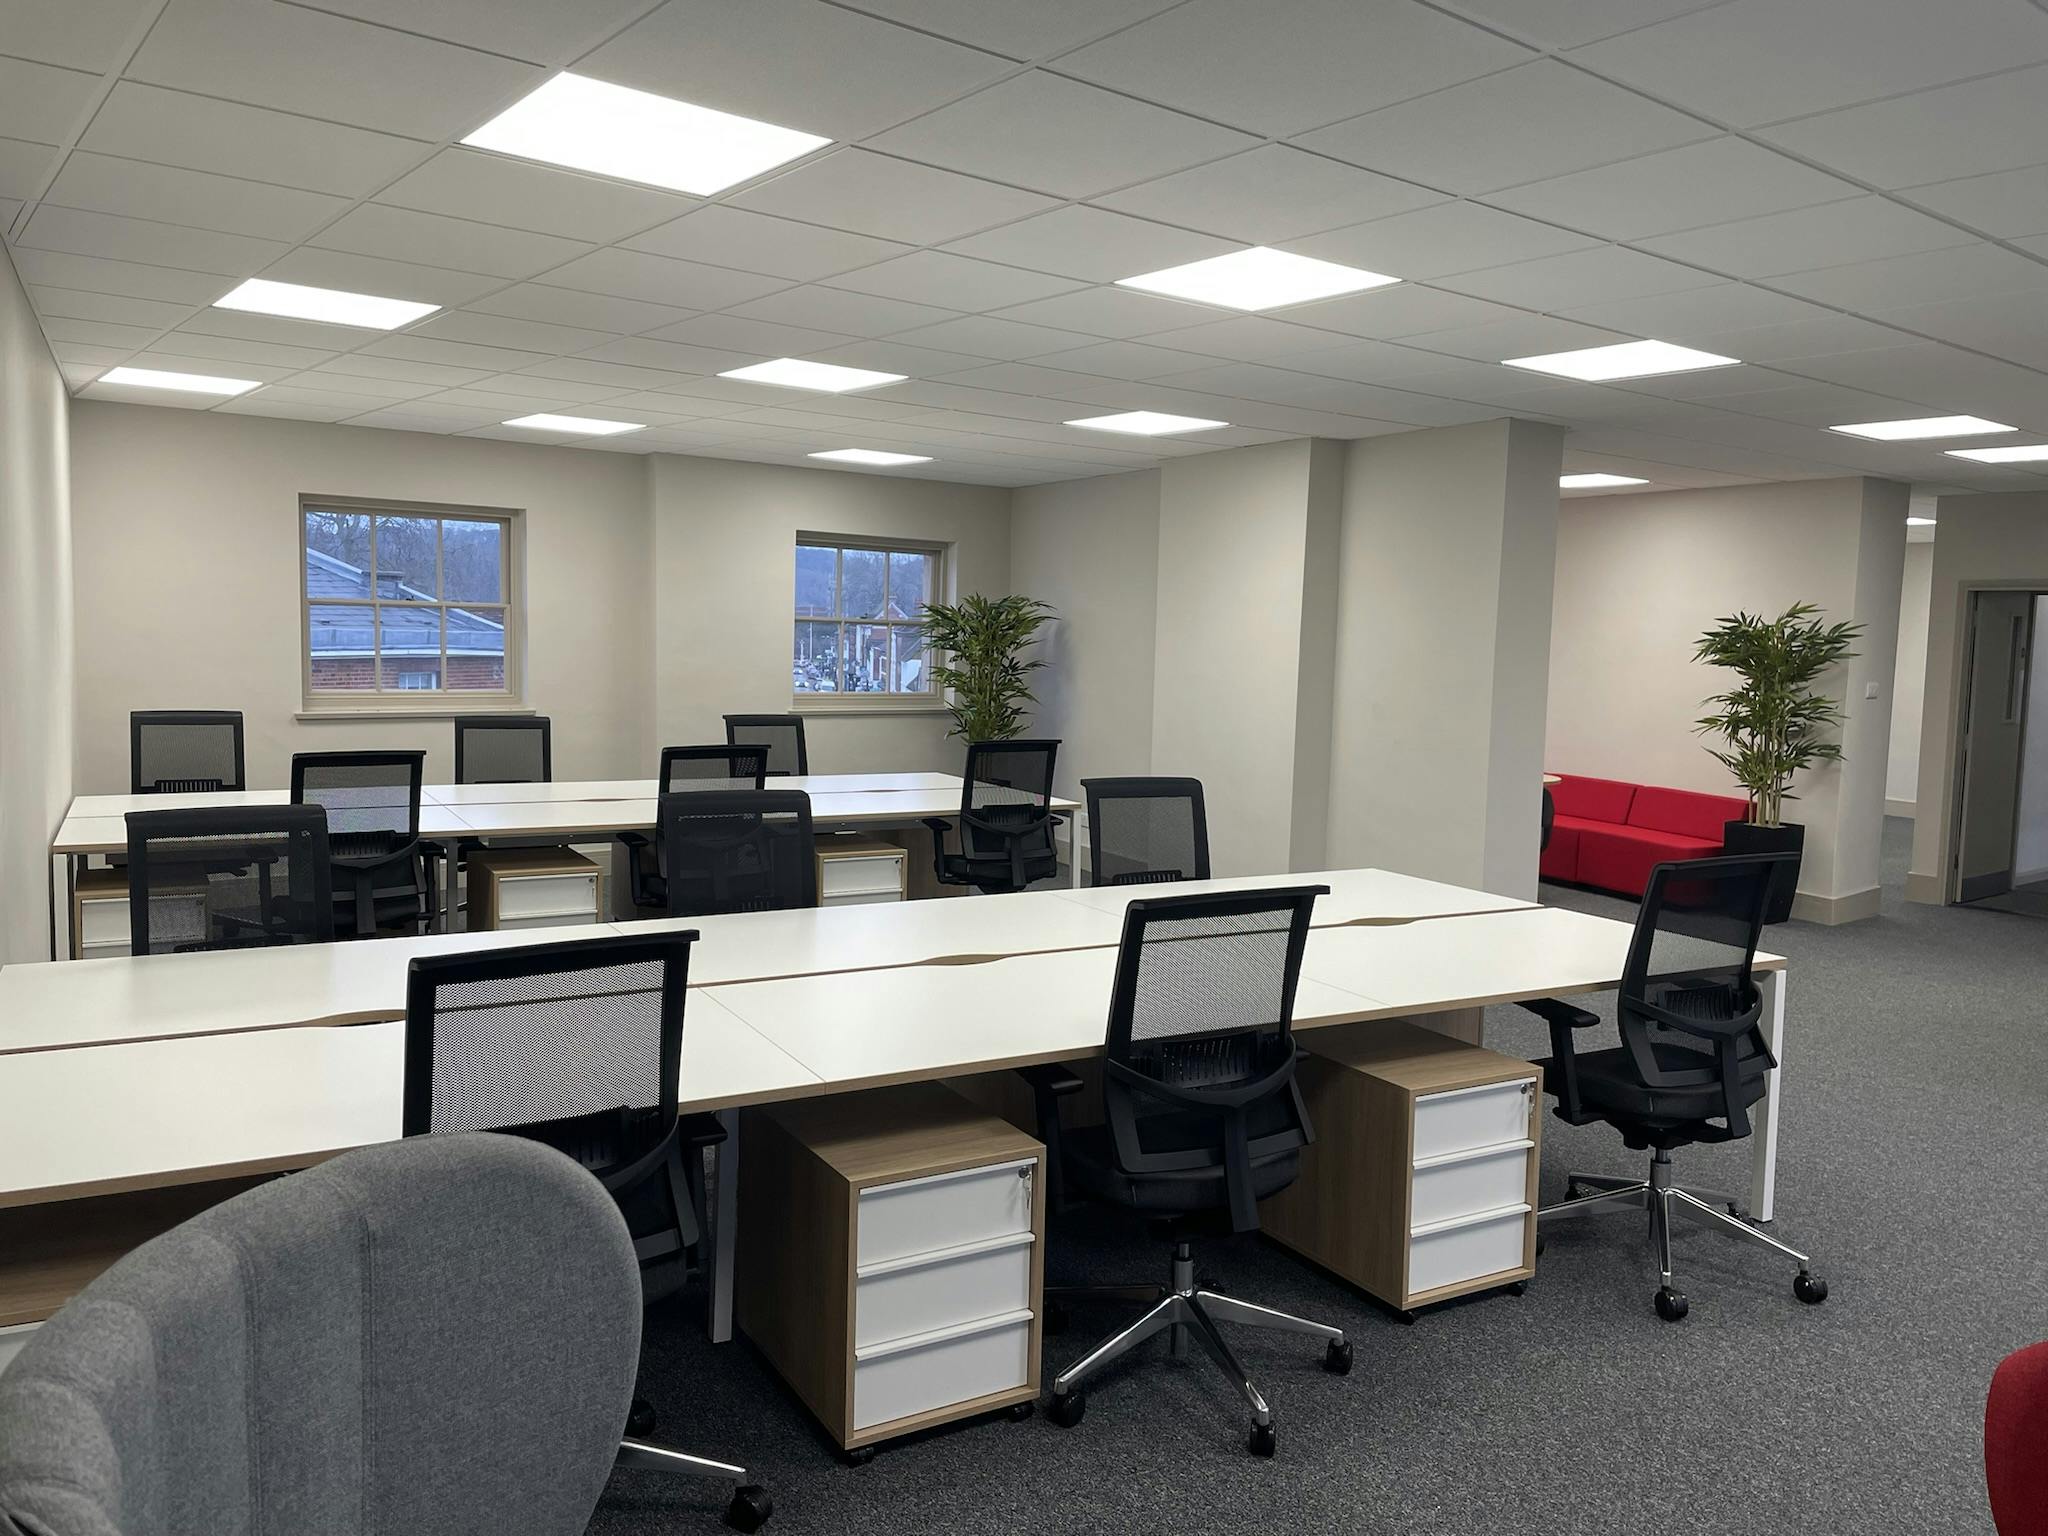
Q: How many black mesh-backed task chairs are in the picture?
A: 12